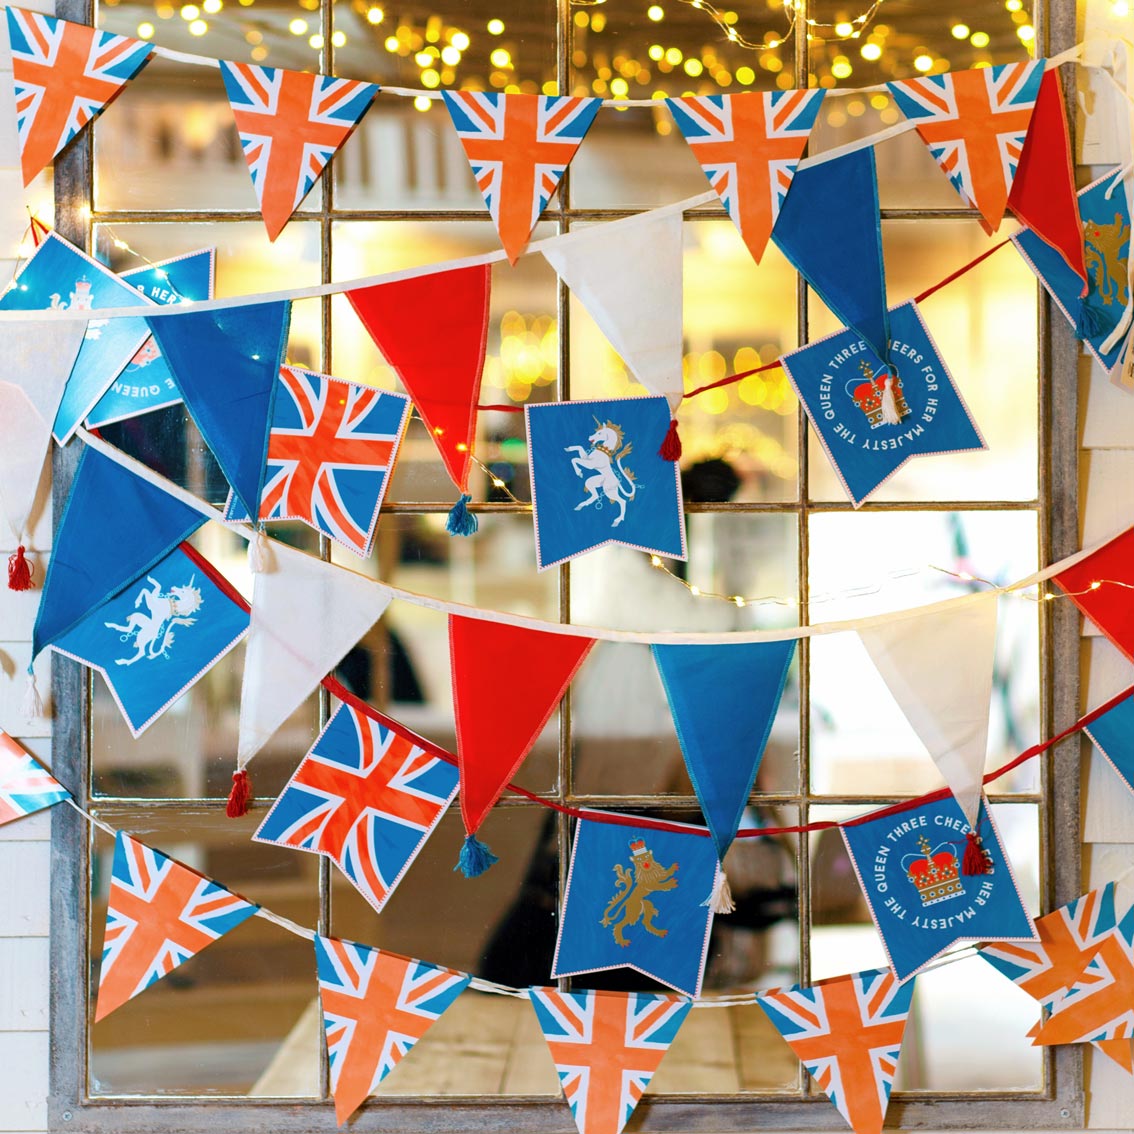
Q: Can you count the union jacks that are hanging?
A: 14